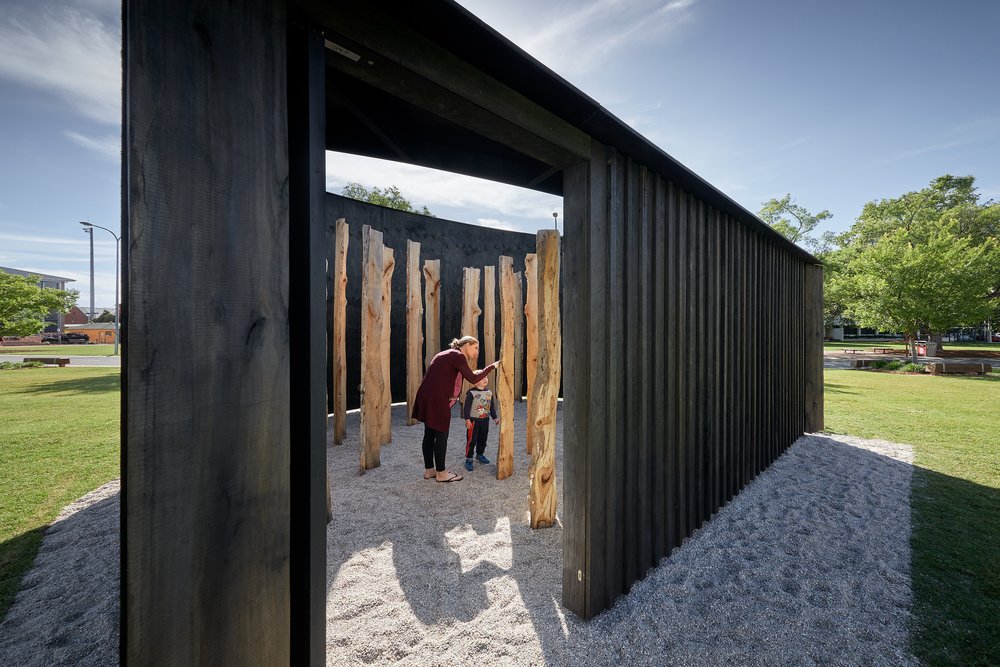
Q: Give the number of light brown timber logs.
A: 11